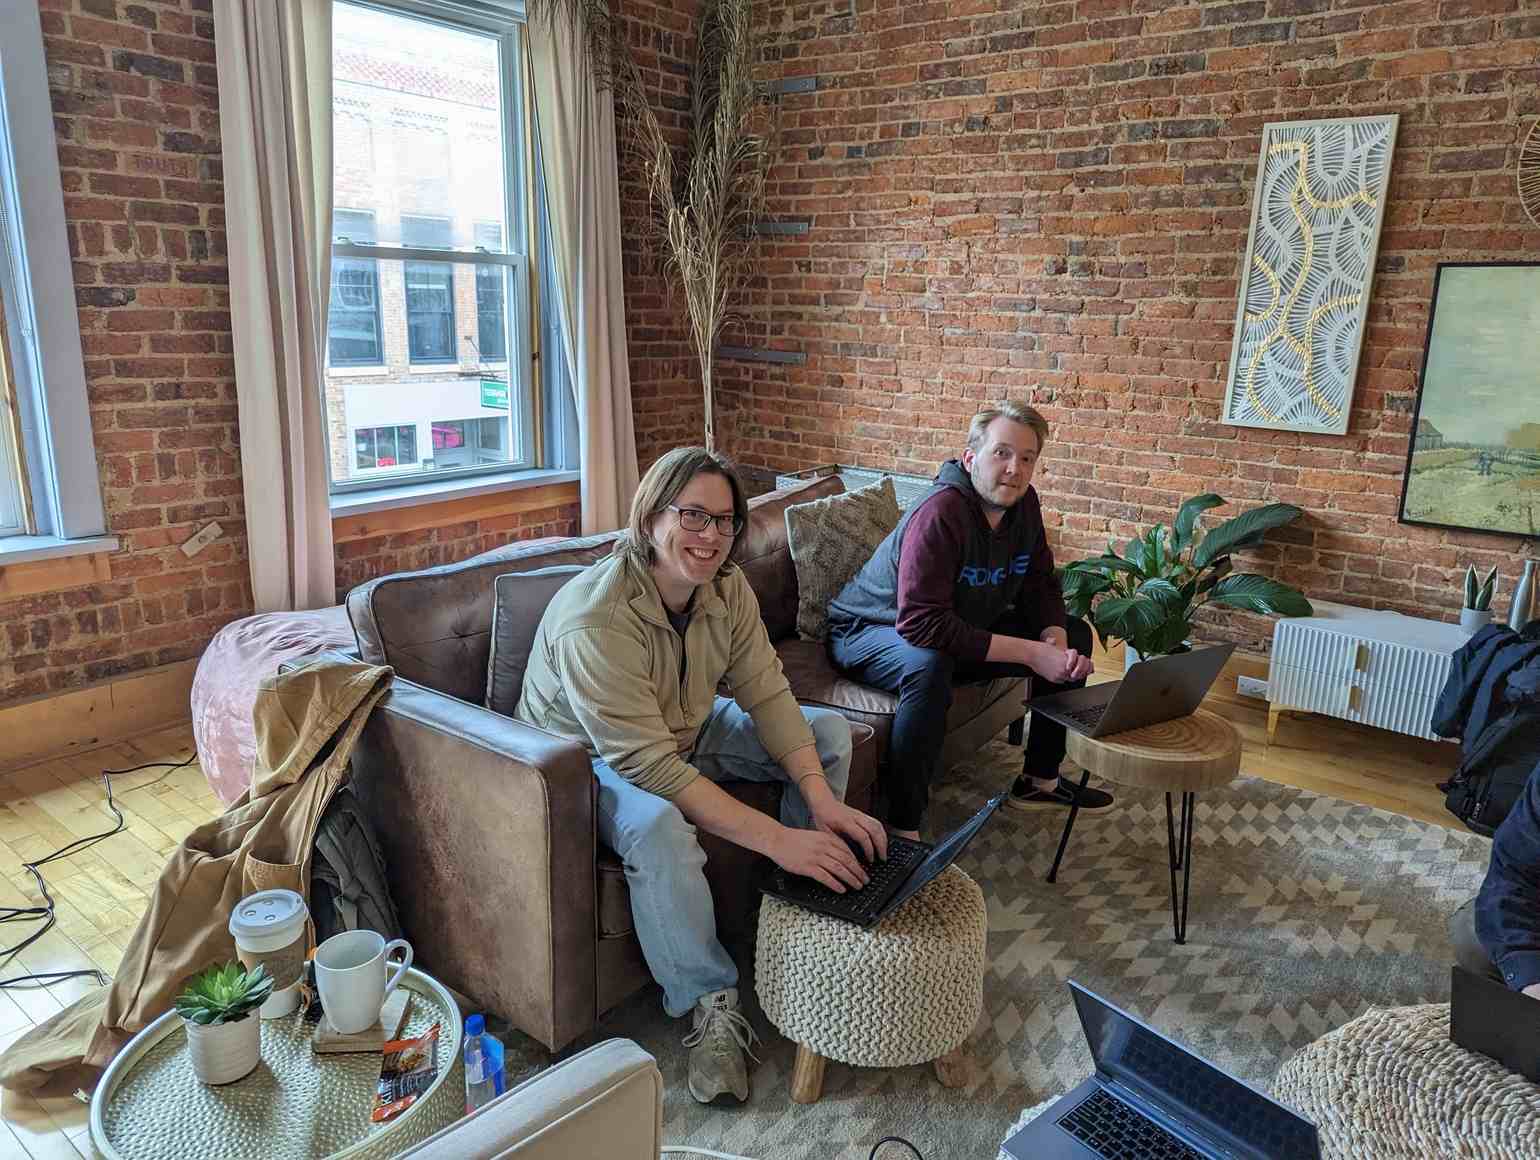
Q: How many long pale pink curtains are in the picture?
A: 2